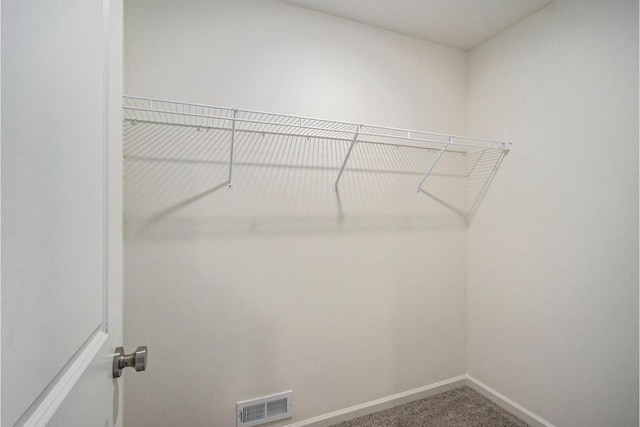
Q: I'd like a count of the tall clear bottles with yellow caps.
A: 0